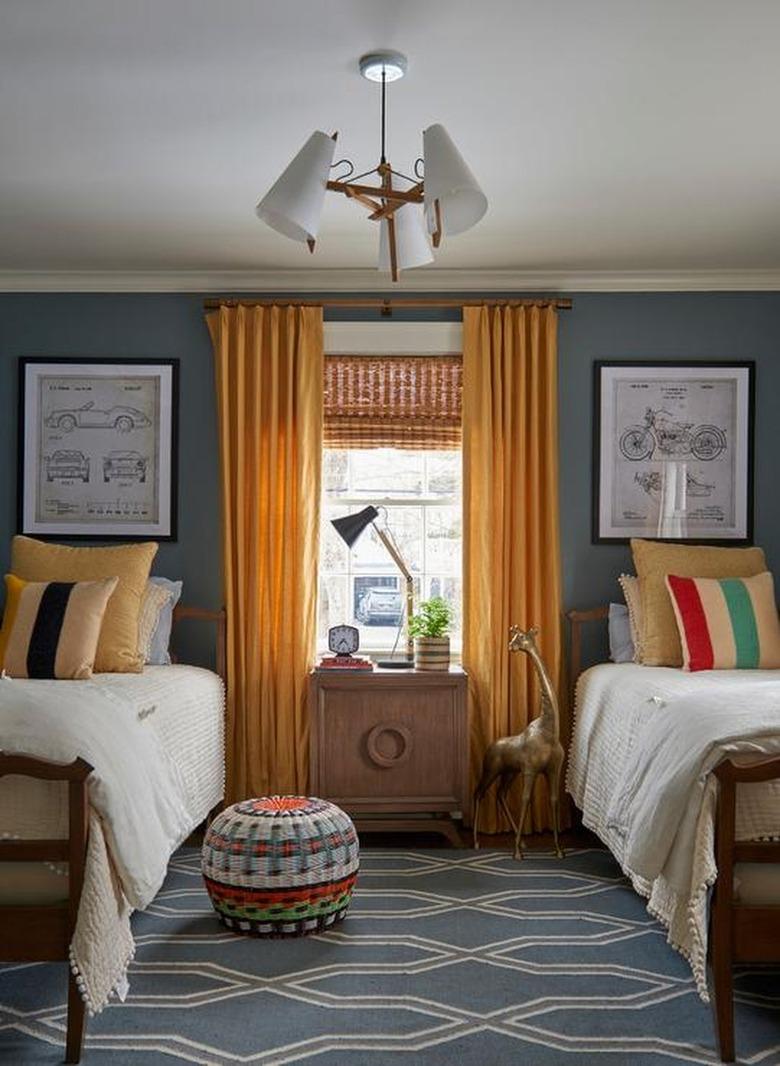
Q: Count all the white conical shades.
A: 3